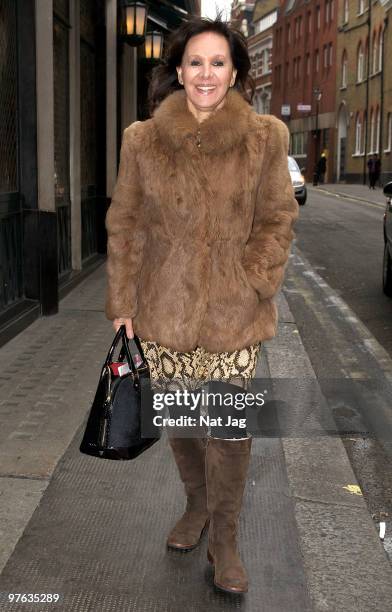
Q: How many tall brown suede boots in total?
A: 2